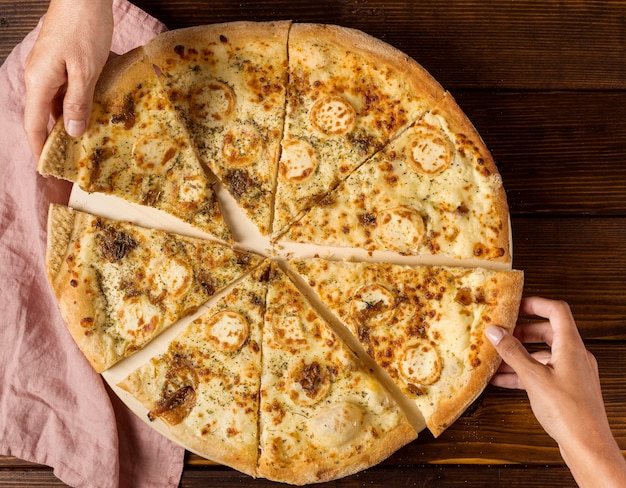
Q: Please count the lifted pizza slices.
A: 2